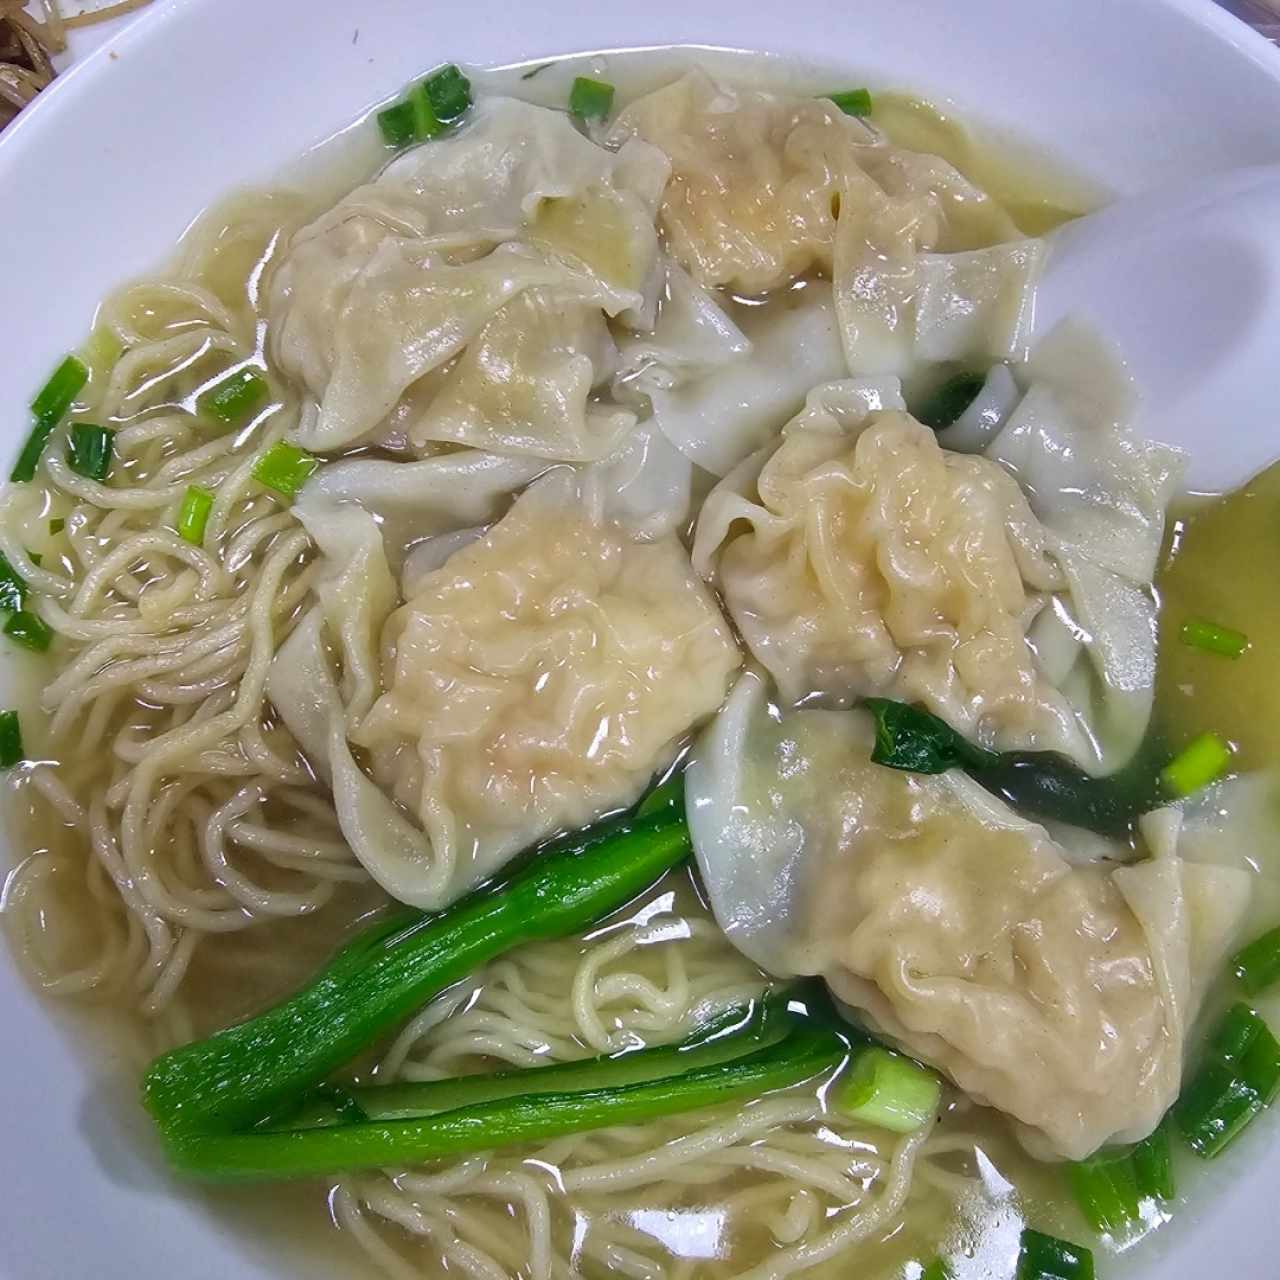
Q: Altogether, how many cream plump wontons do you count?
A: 5